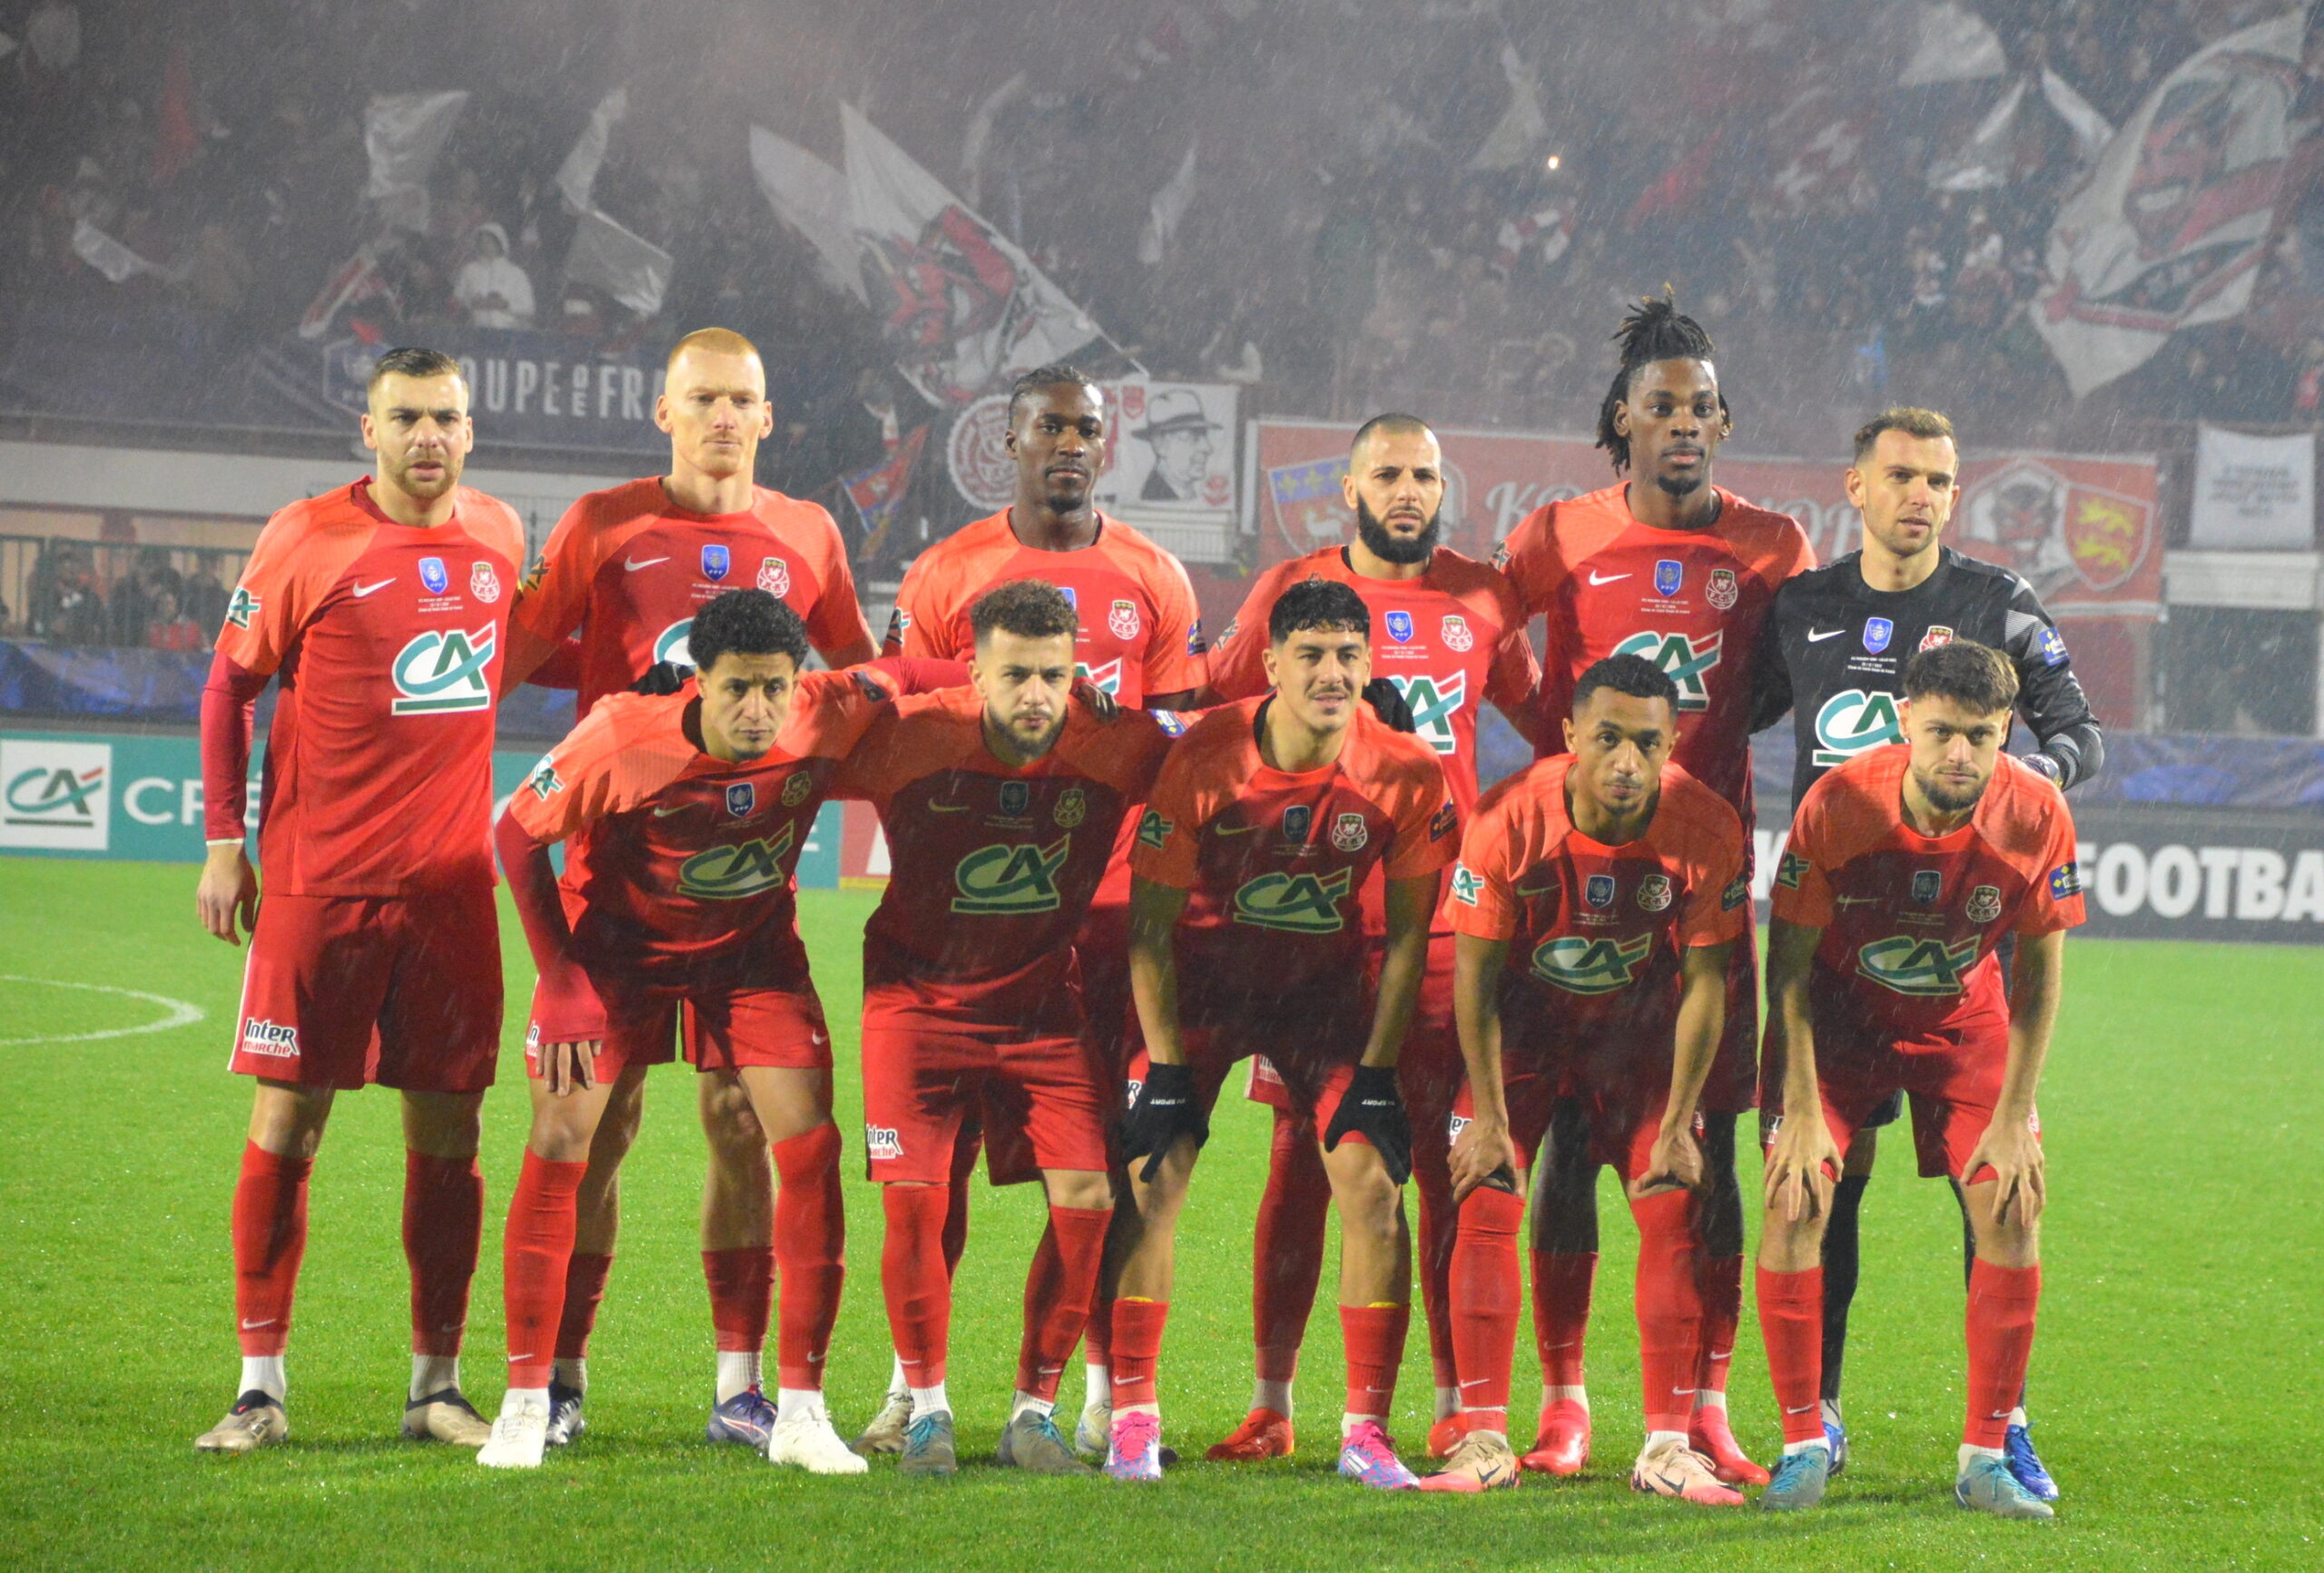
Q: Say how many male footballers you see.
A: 11